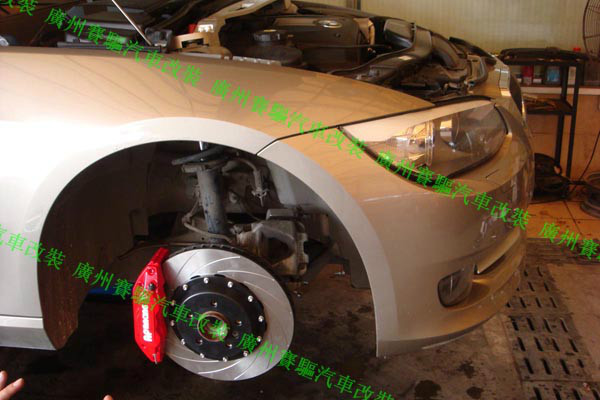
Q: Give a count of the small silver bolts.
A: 12